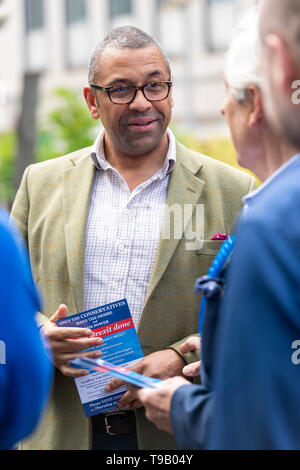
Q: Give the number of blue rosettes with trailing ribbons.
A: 1